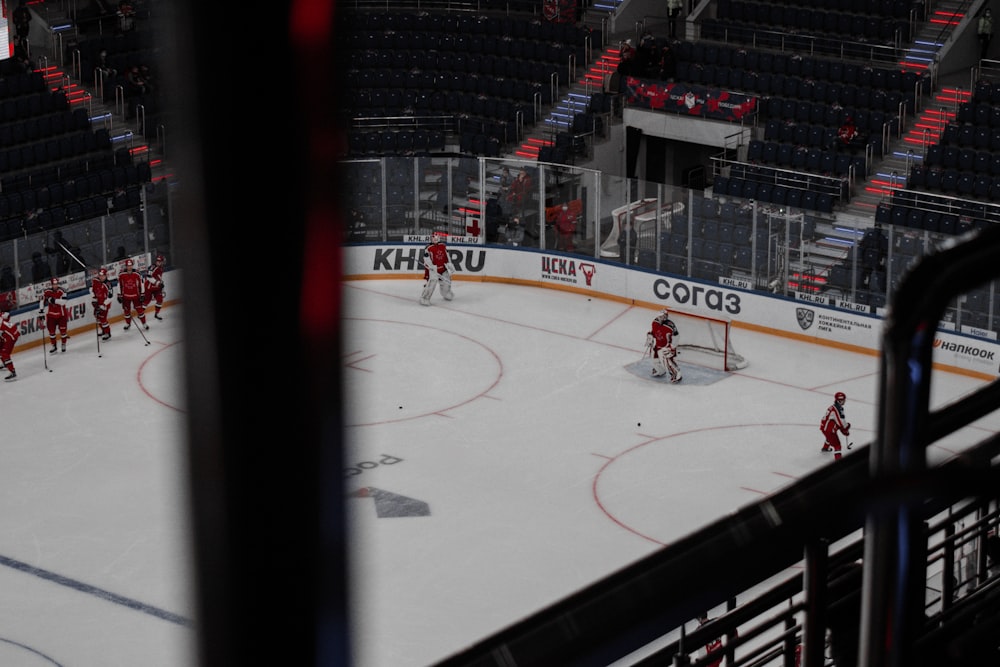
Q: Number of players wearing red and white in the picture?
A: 8